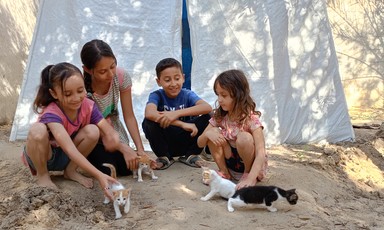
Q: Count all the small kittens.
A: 4